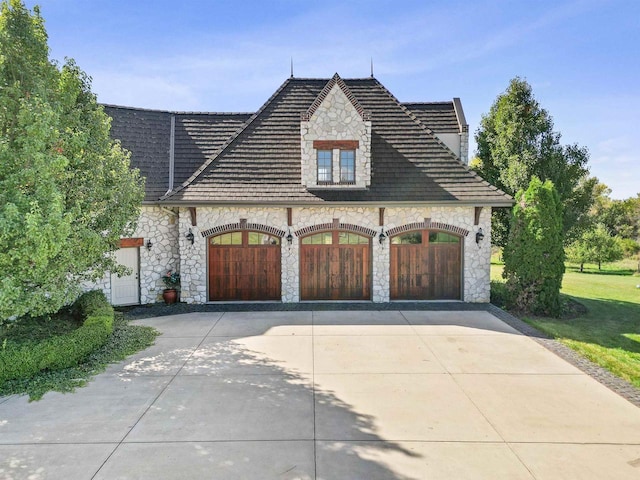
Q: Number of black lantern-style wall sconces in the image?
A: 5